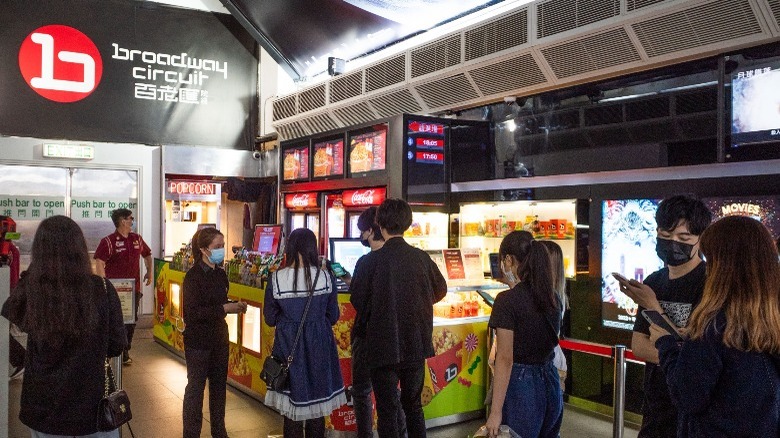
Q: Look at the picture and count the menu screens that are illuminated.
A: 3